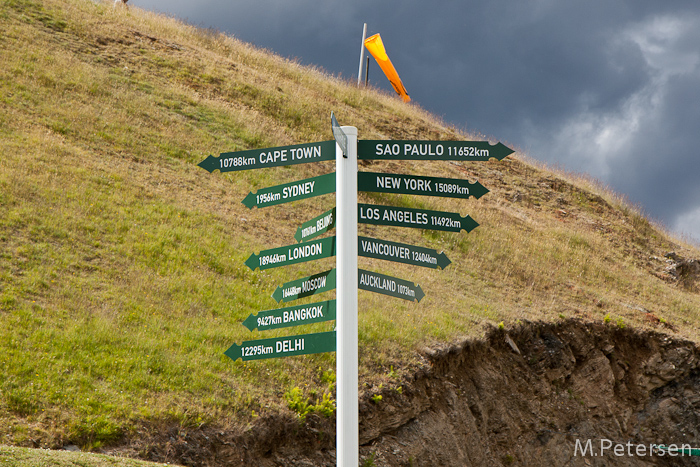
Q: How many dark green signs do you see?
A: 12